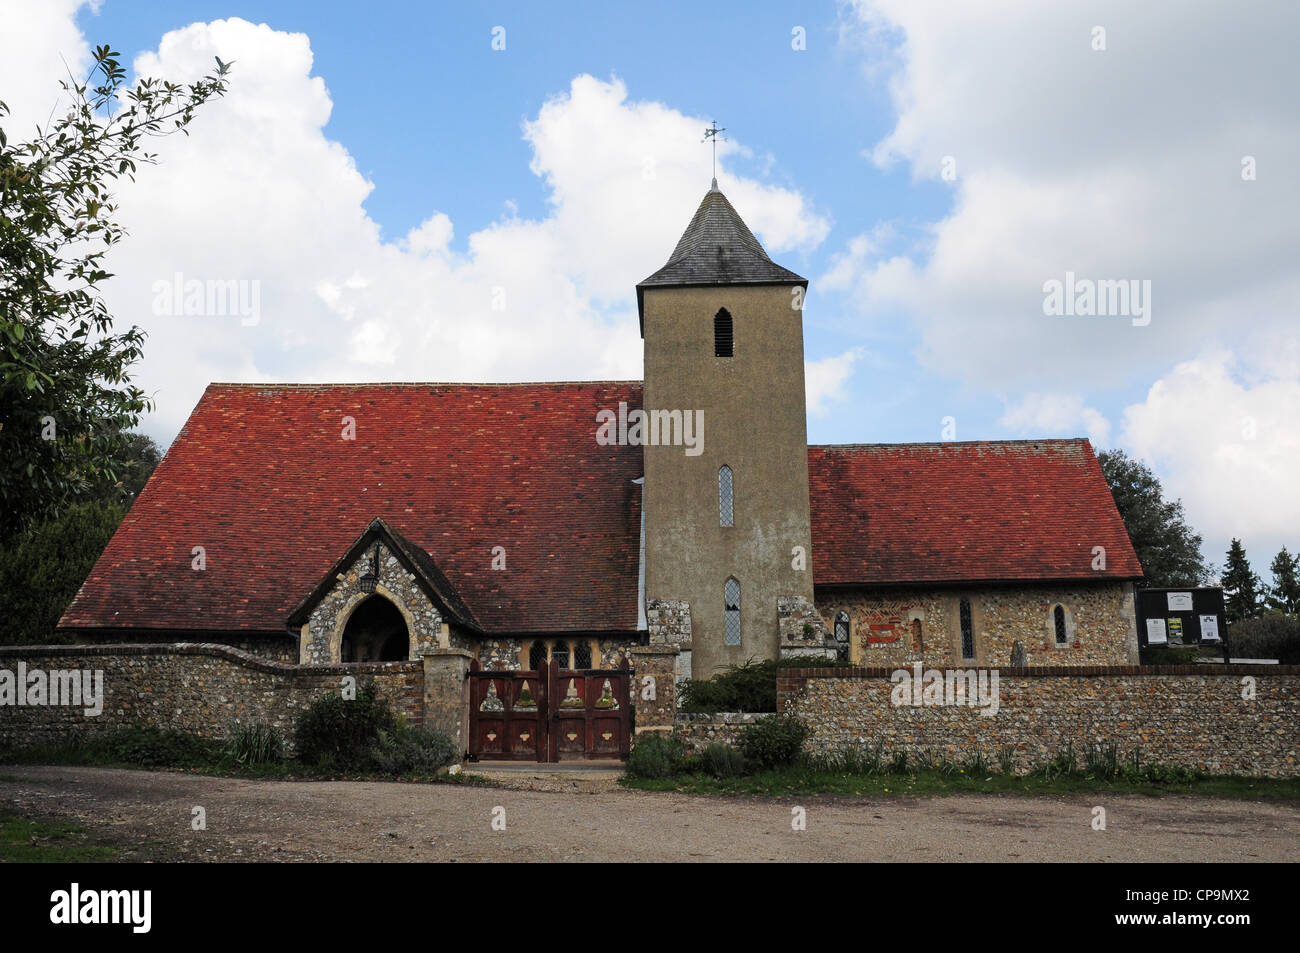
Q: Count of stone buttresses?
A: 2